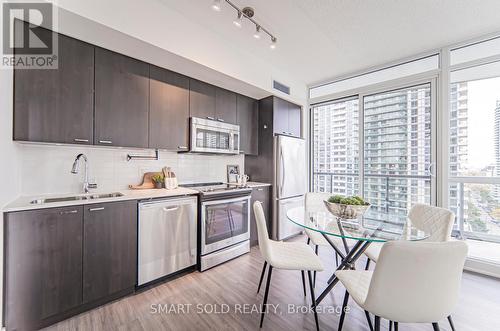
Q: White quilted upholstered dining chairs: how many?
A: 4